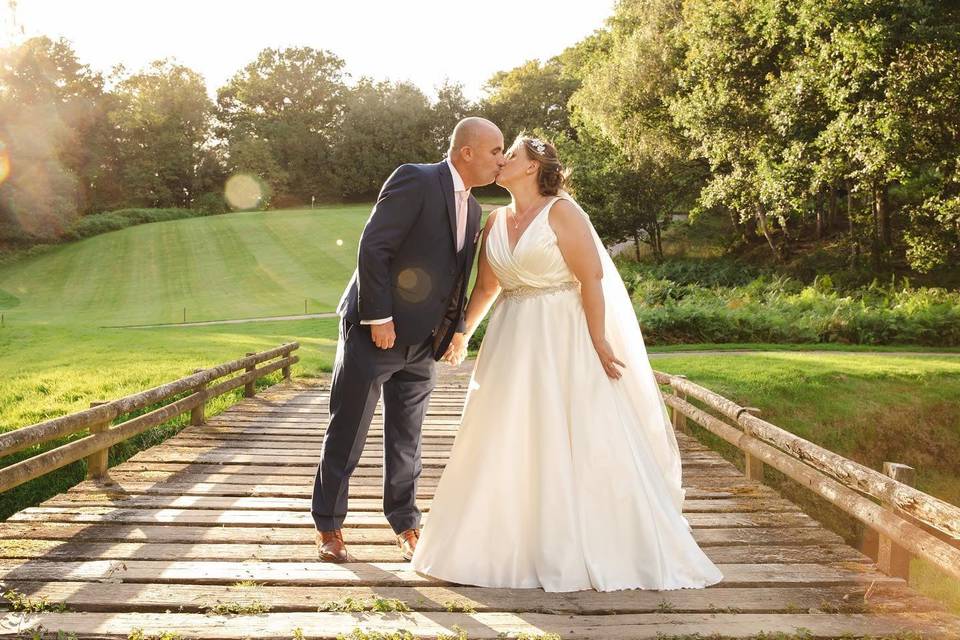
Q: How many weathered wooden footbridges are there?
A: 1